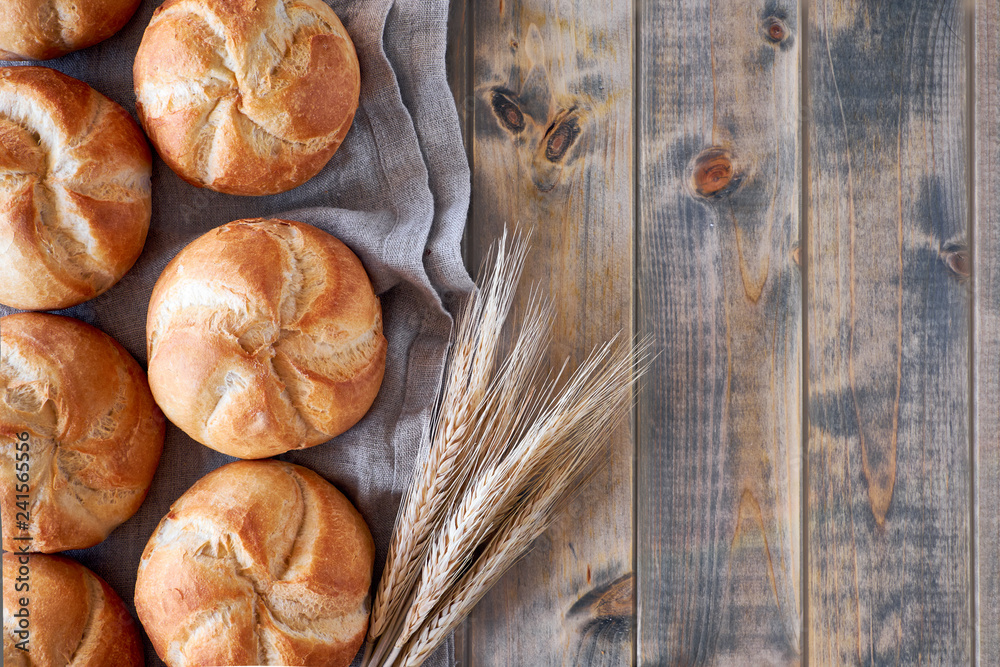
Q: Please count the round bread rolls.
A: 7